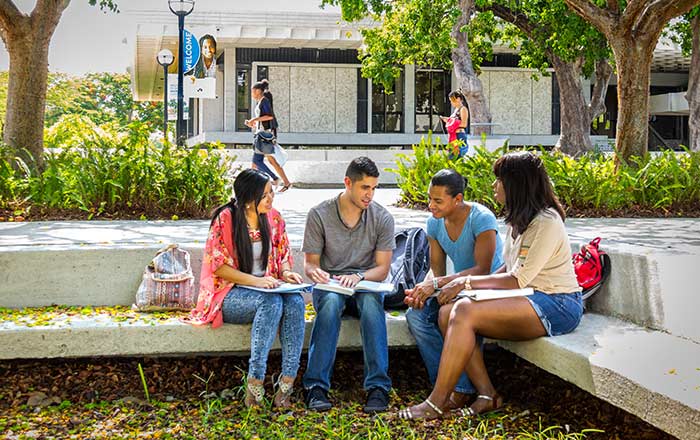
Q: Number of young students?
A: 6